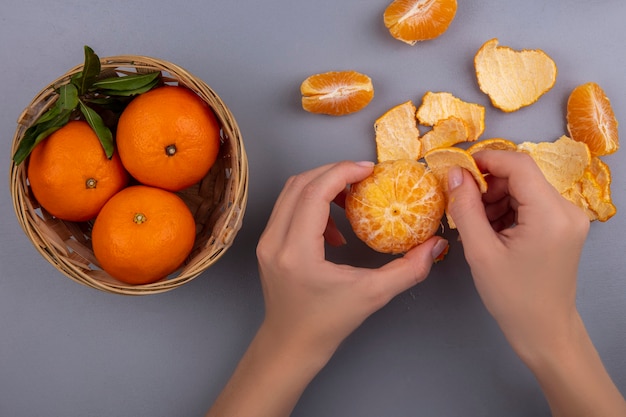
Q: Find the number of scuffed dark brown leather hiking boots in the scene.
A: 0